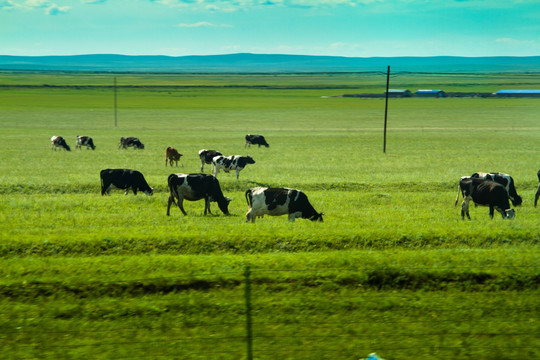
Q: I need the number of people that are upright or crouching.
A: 0